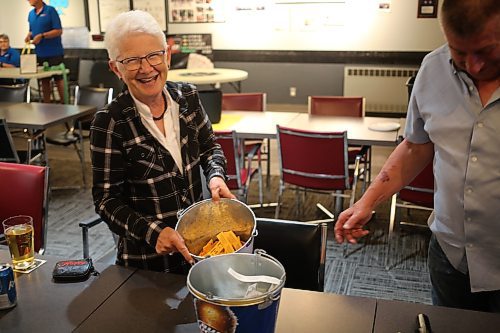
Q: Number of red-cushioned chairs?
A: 6